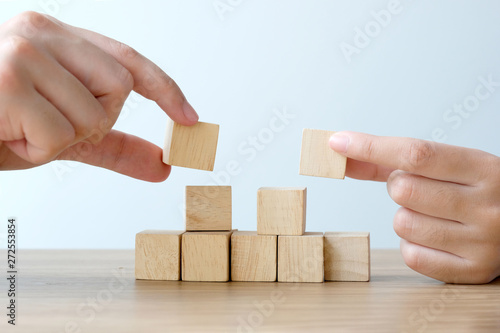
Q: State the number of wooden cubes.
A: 9